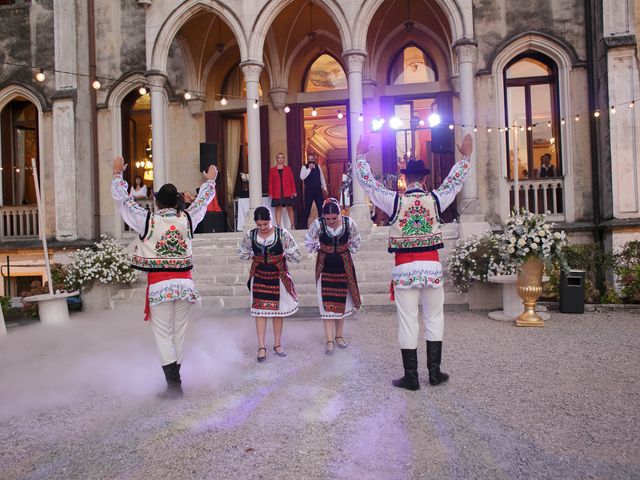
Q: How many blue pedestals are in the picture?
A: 0